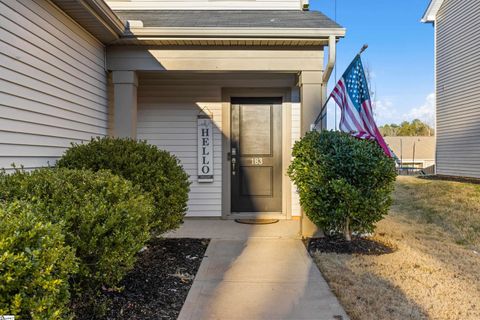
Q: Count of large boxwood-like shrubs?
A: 4